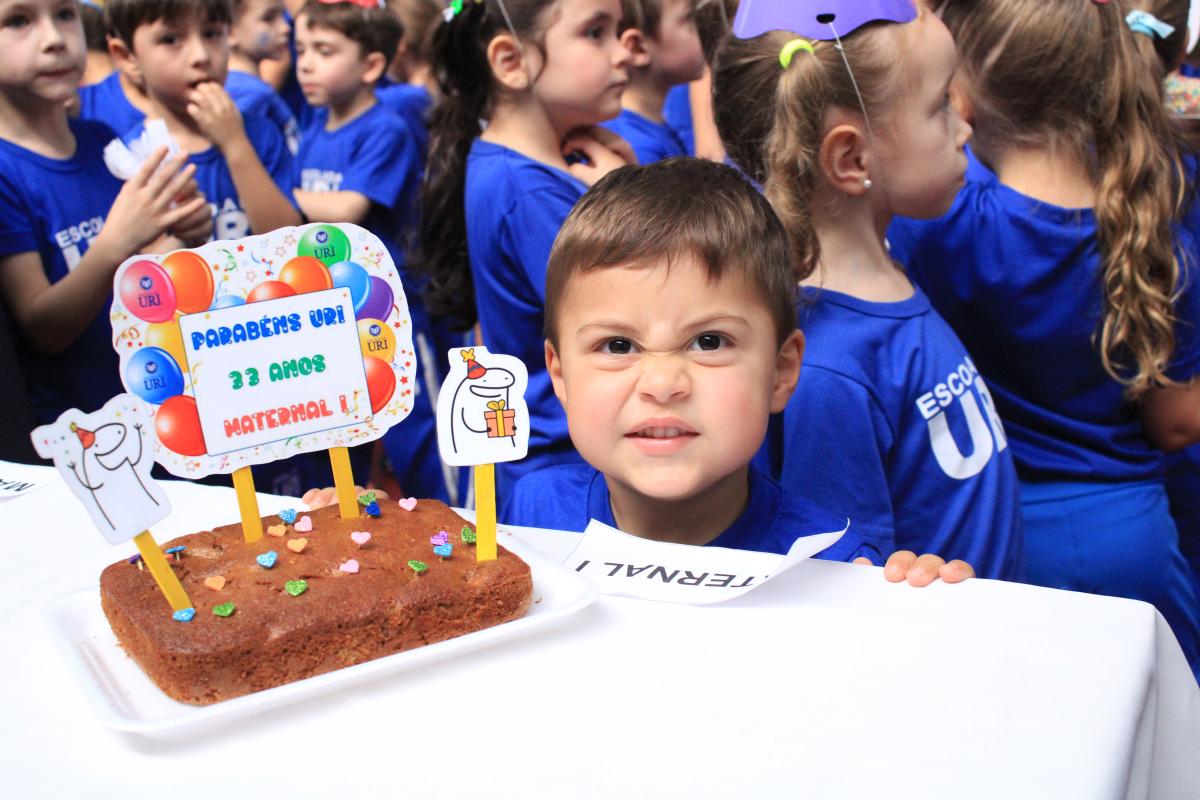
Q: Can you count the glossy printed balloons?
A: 13